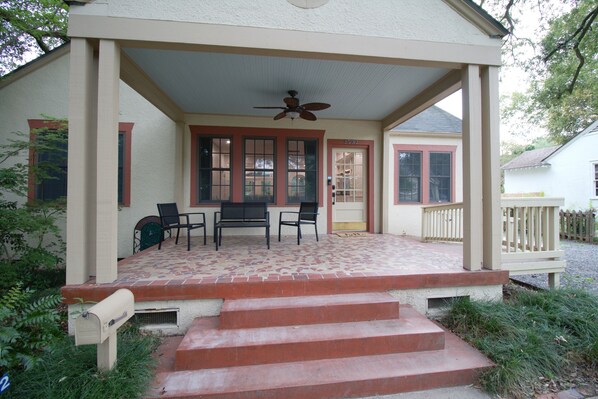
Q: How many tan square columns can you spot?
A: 4